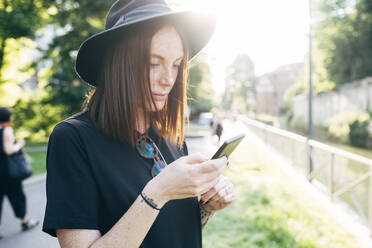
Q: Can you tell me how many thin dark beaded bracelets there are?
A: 1